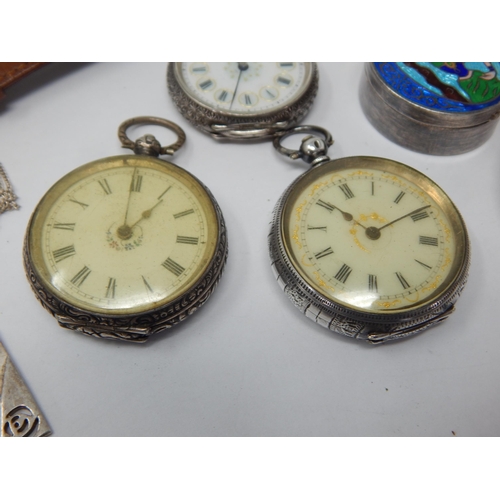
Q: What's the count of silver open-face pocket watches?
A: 3